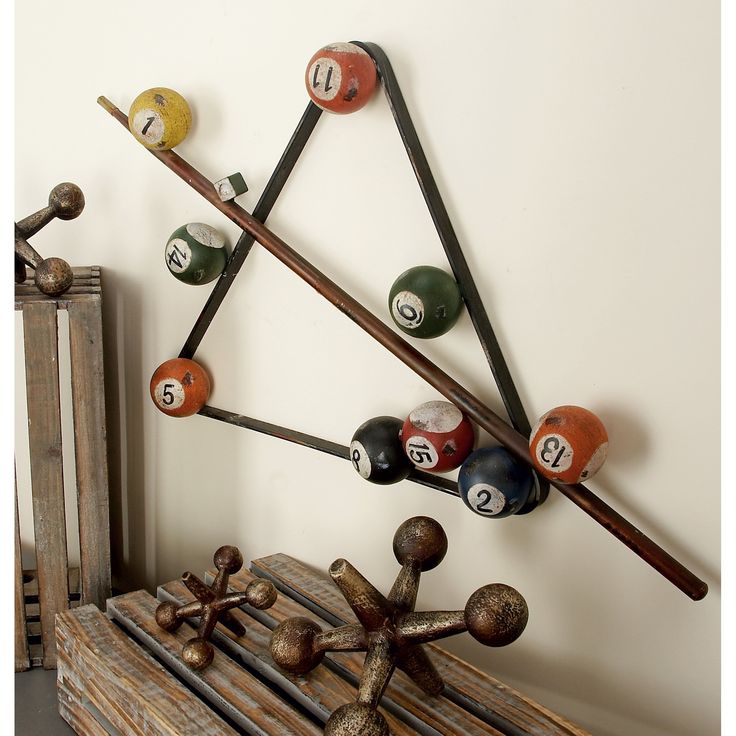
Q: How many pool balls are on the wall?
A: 9